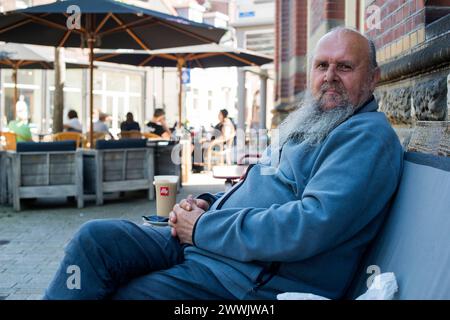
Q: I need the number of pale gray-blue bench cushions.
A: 1